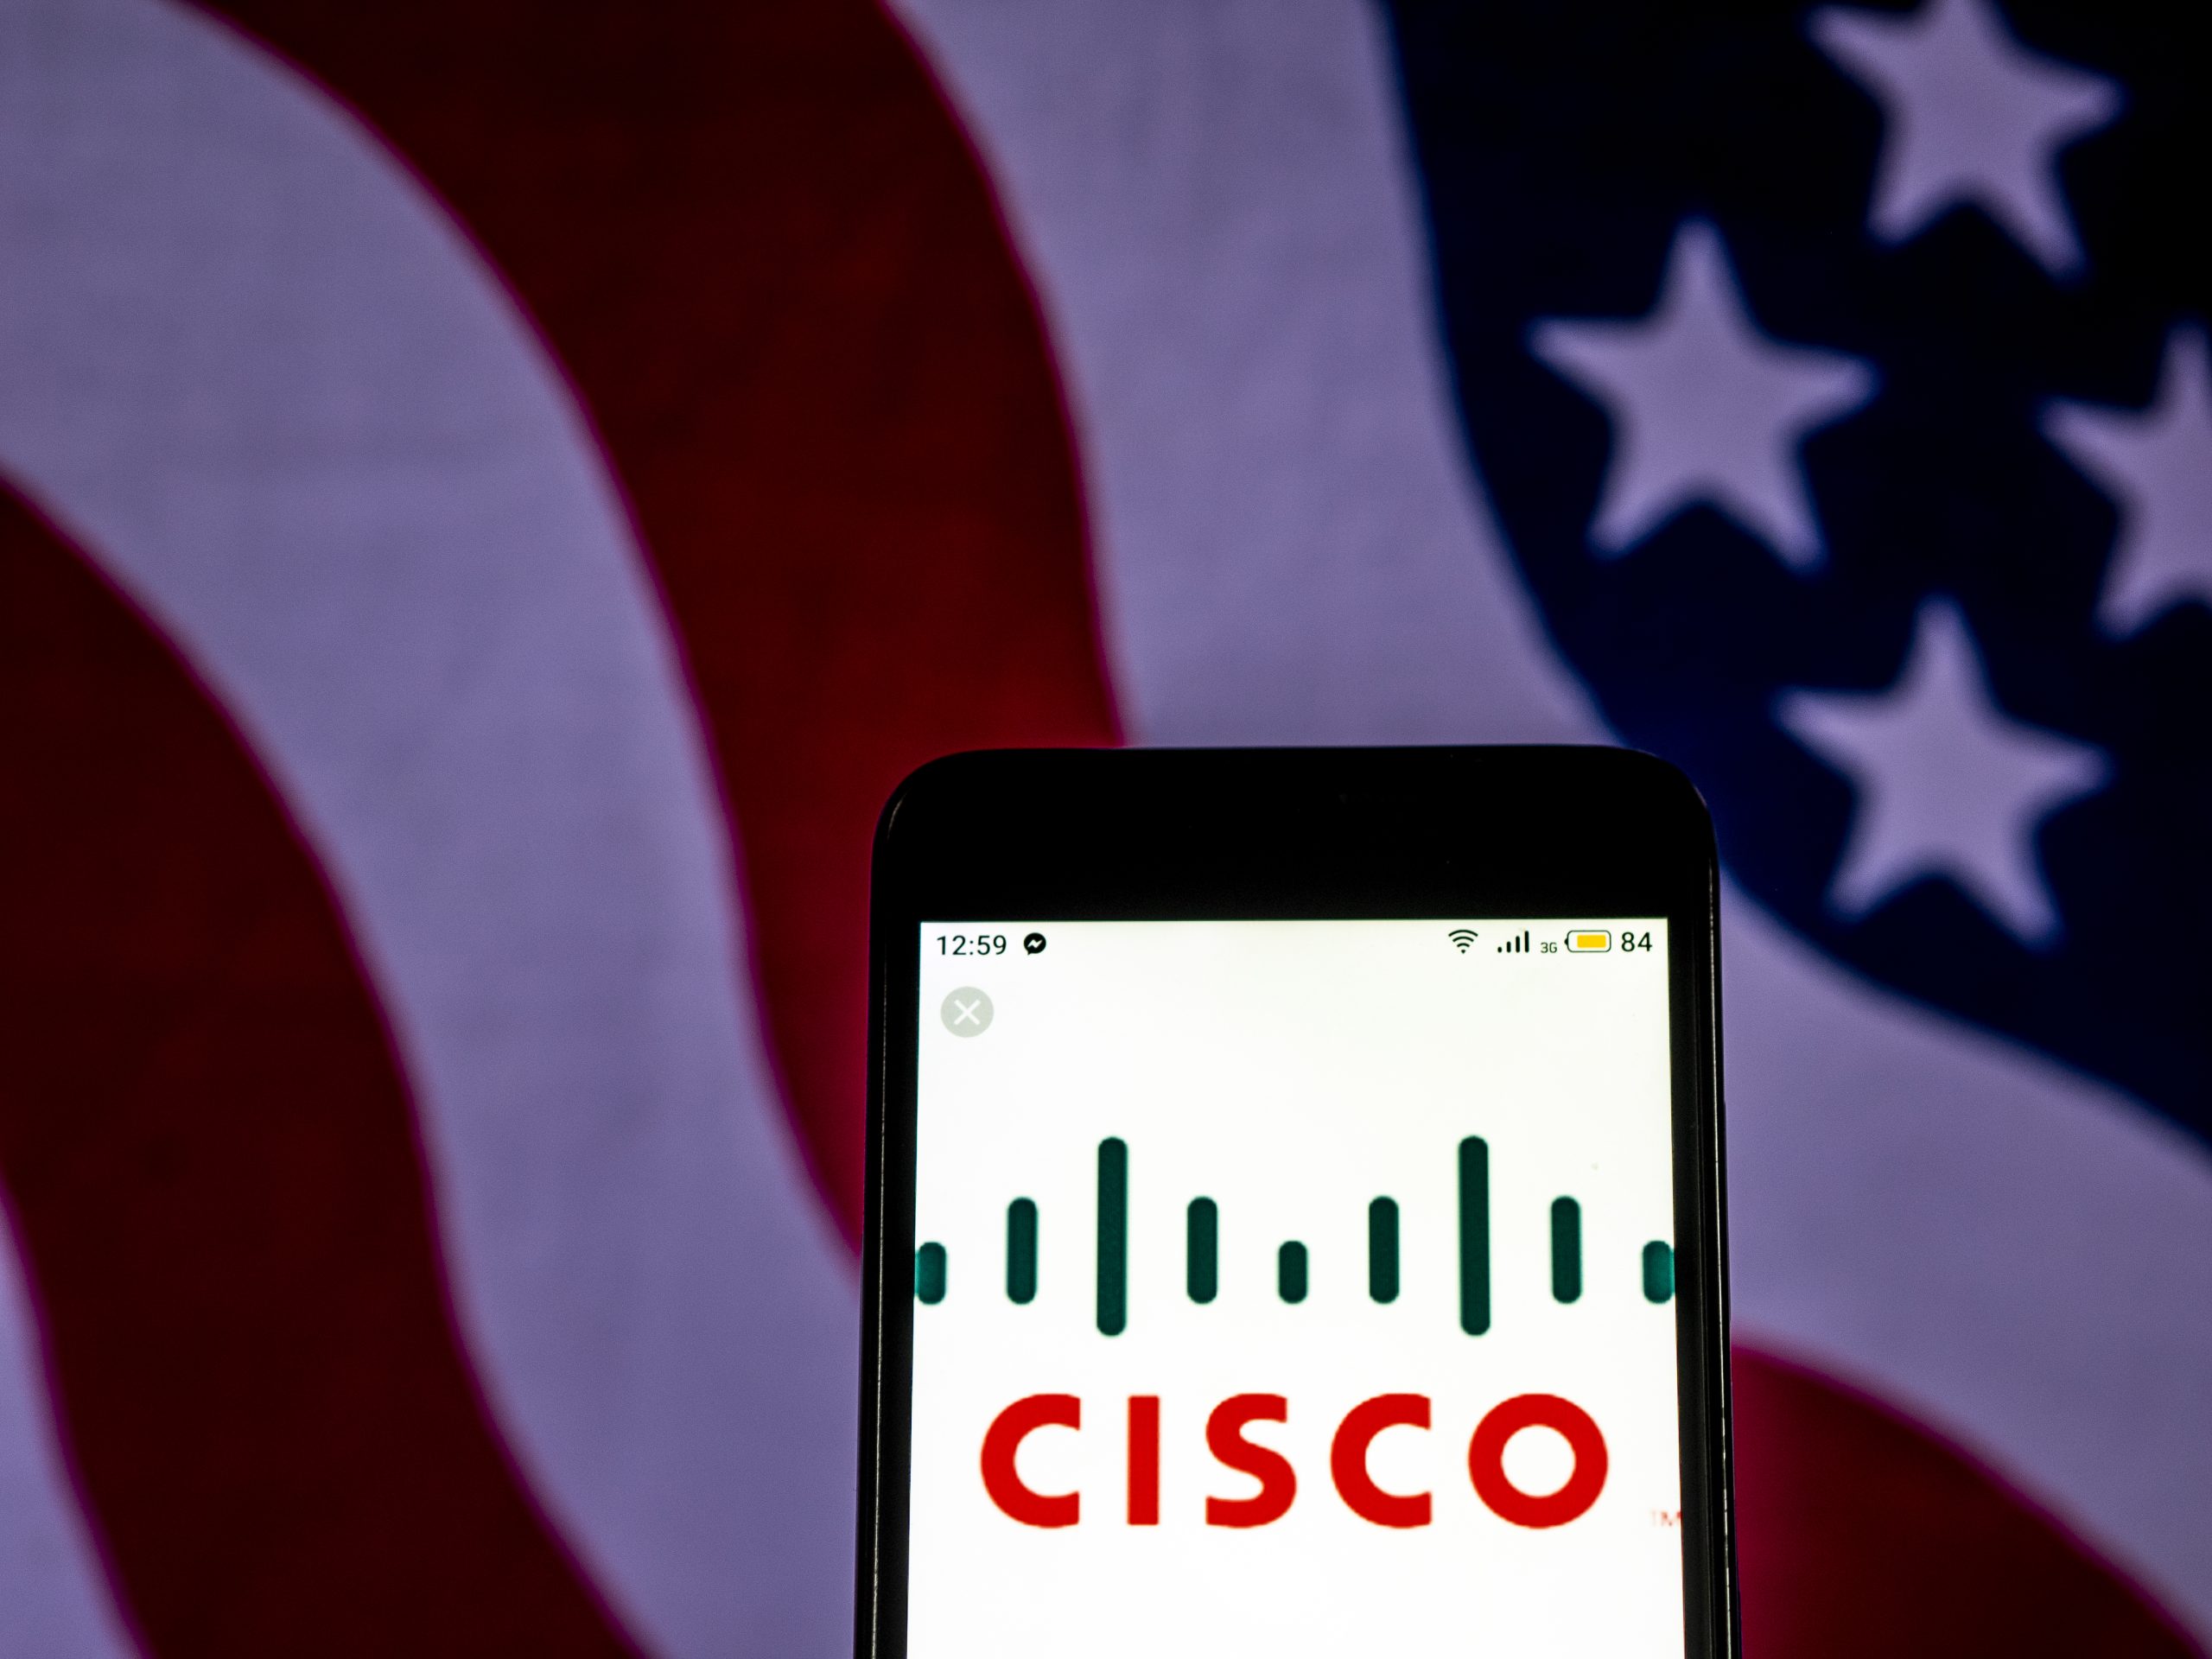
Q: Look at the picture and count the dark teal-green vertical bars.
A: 9